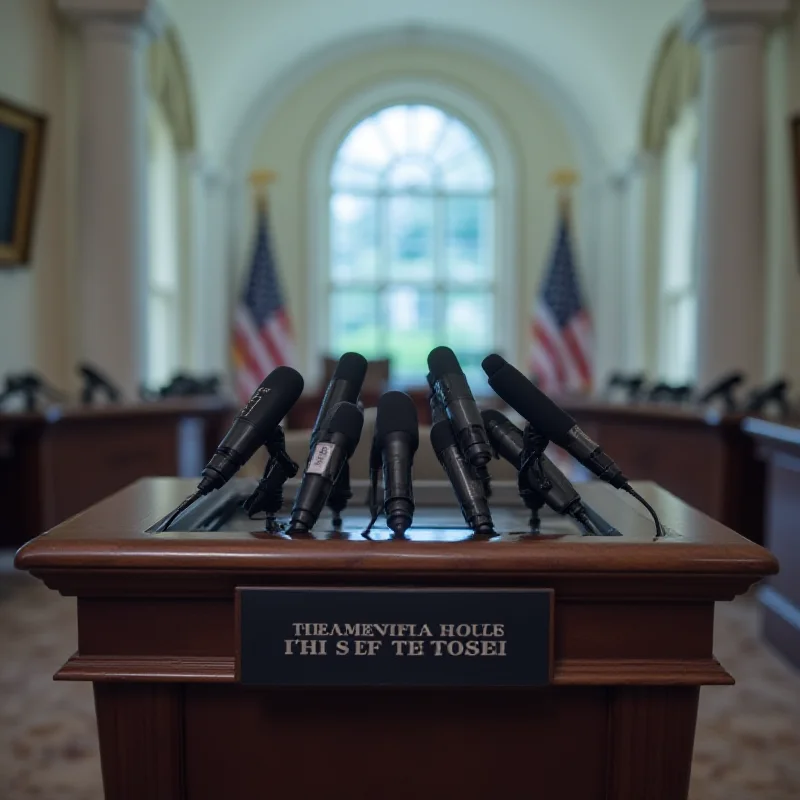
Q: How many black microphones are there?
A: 8